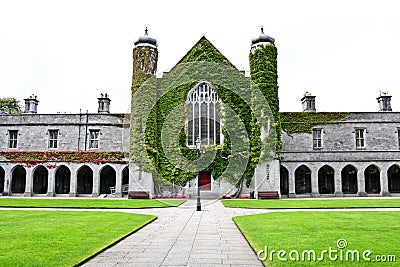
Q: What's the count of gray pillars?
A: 11